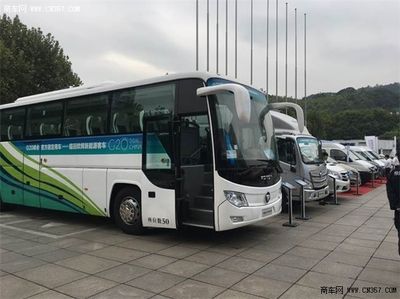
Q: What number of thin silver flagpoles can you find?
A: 11